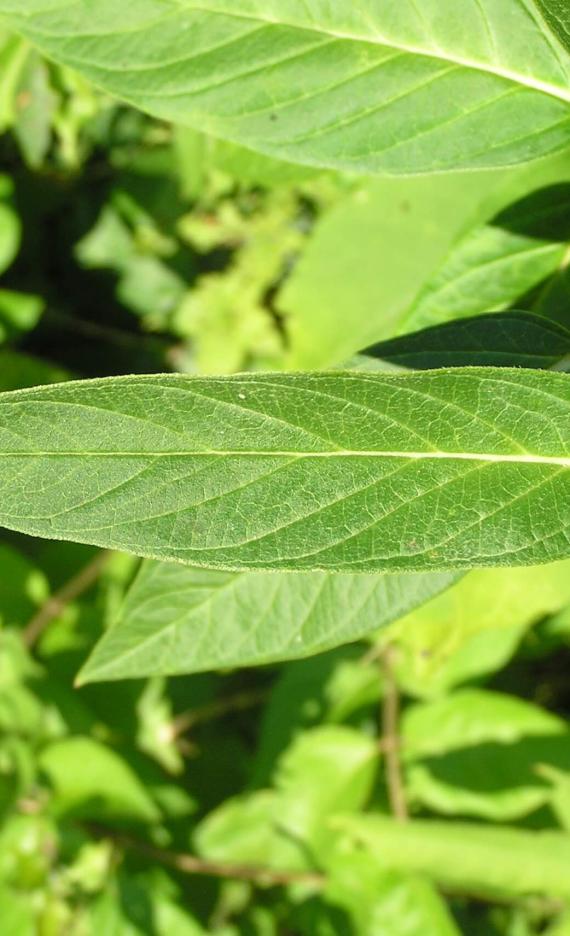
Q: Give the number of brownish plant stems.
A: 4